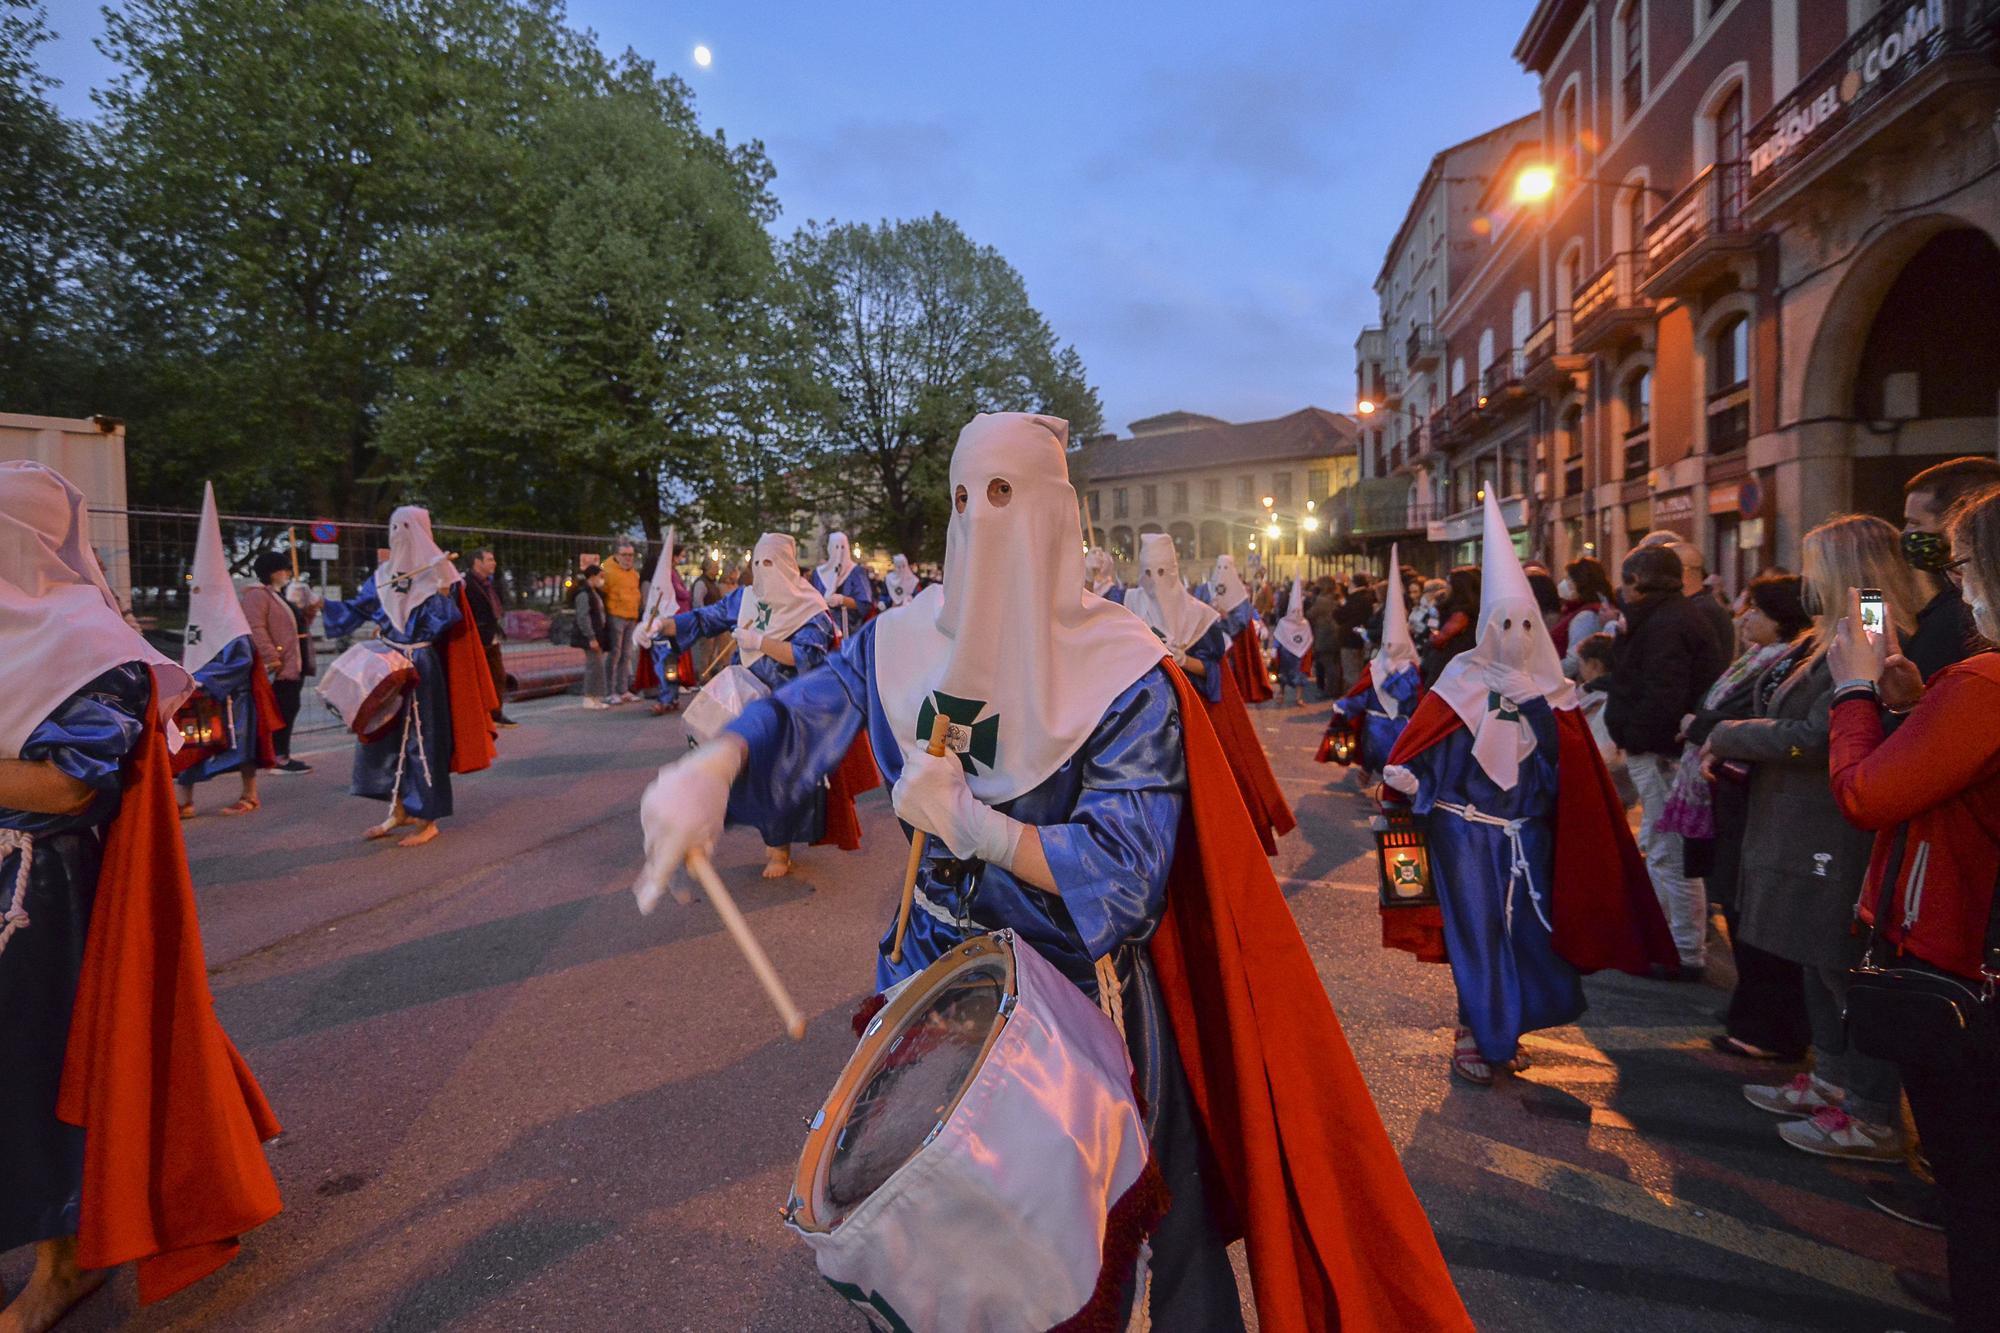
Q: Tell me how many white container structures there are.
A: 1